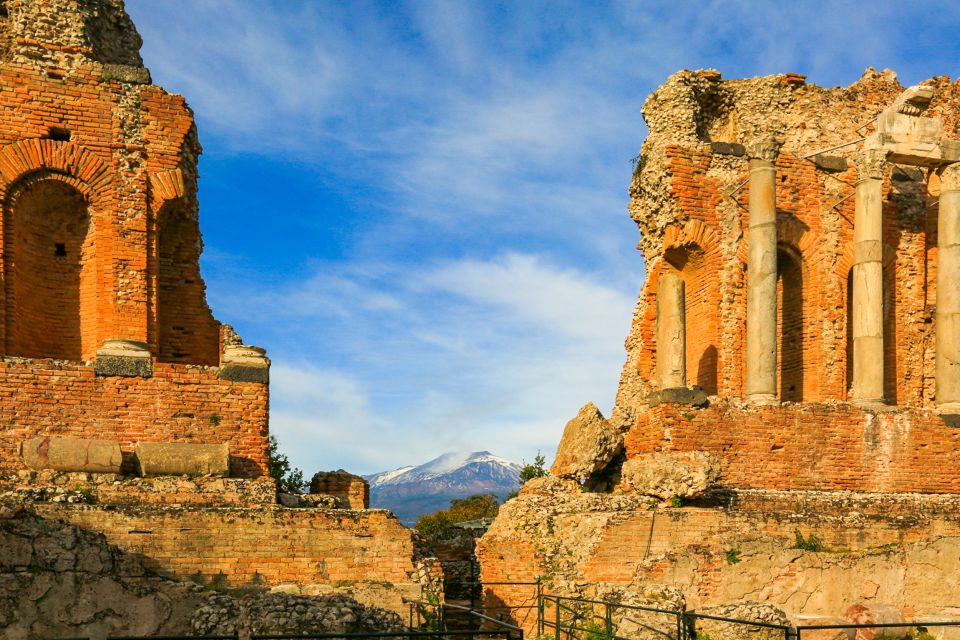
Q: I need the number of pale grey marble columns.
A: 4